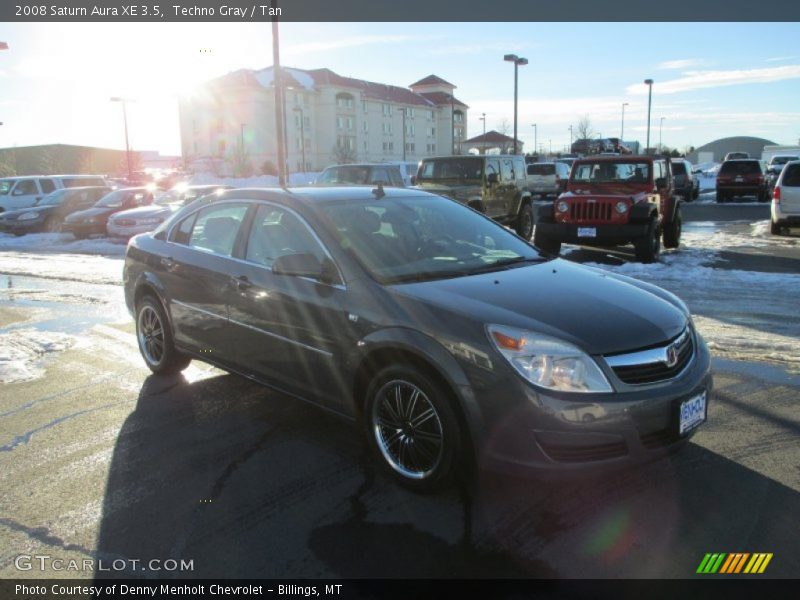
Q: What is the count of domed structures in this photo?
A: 1